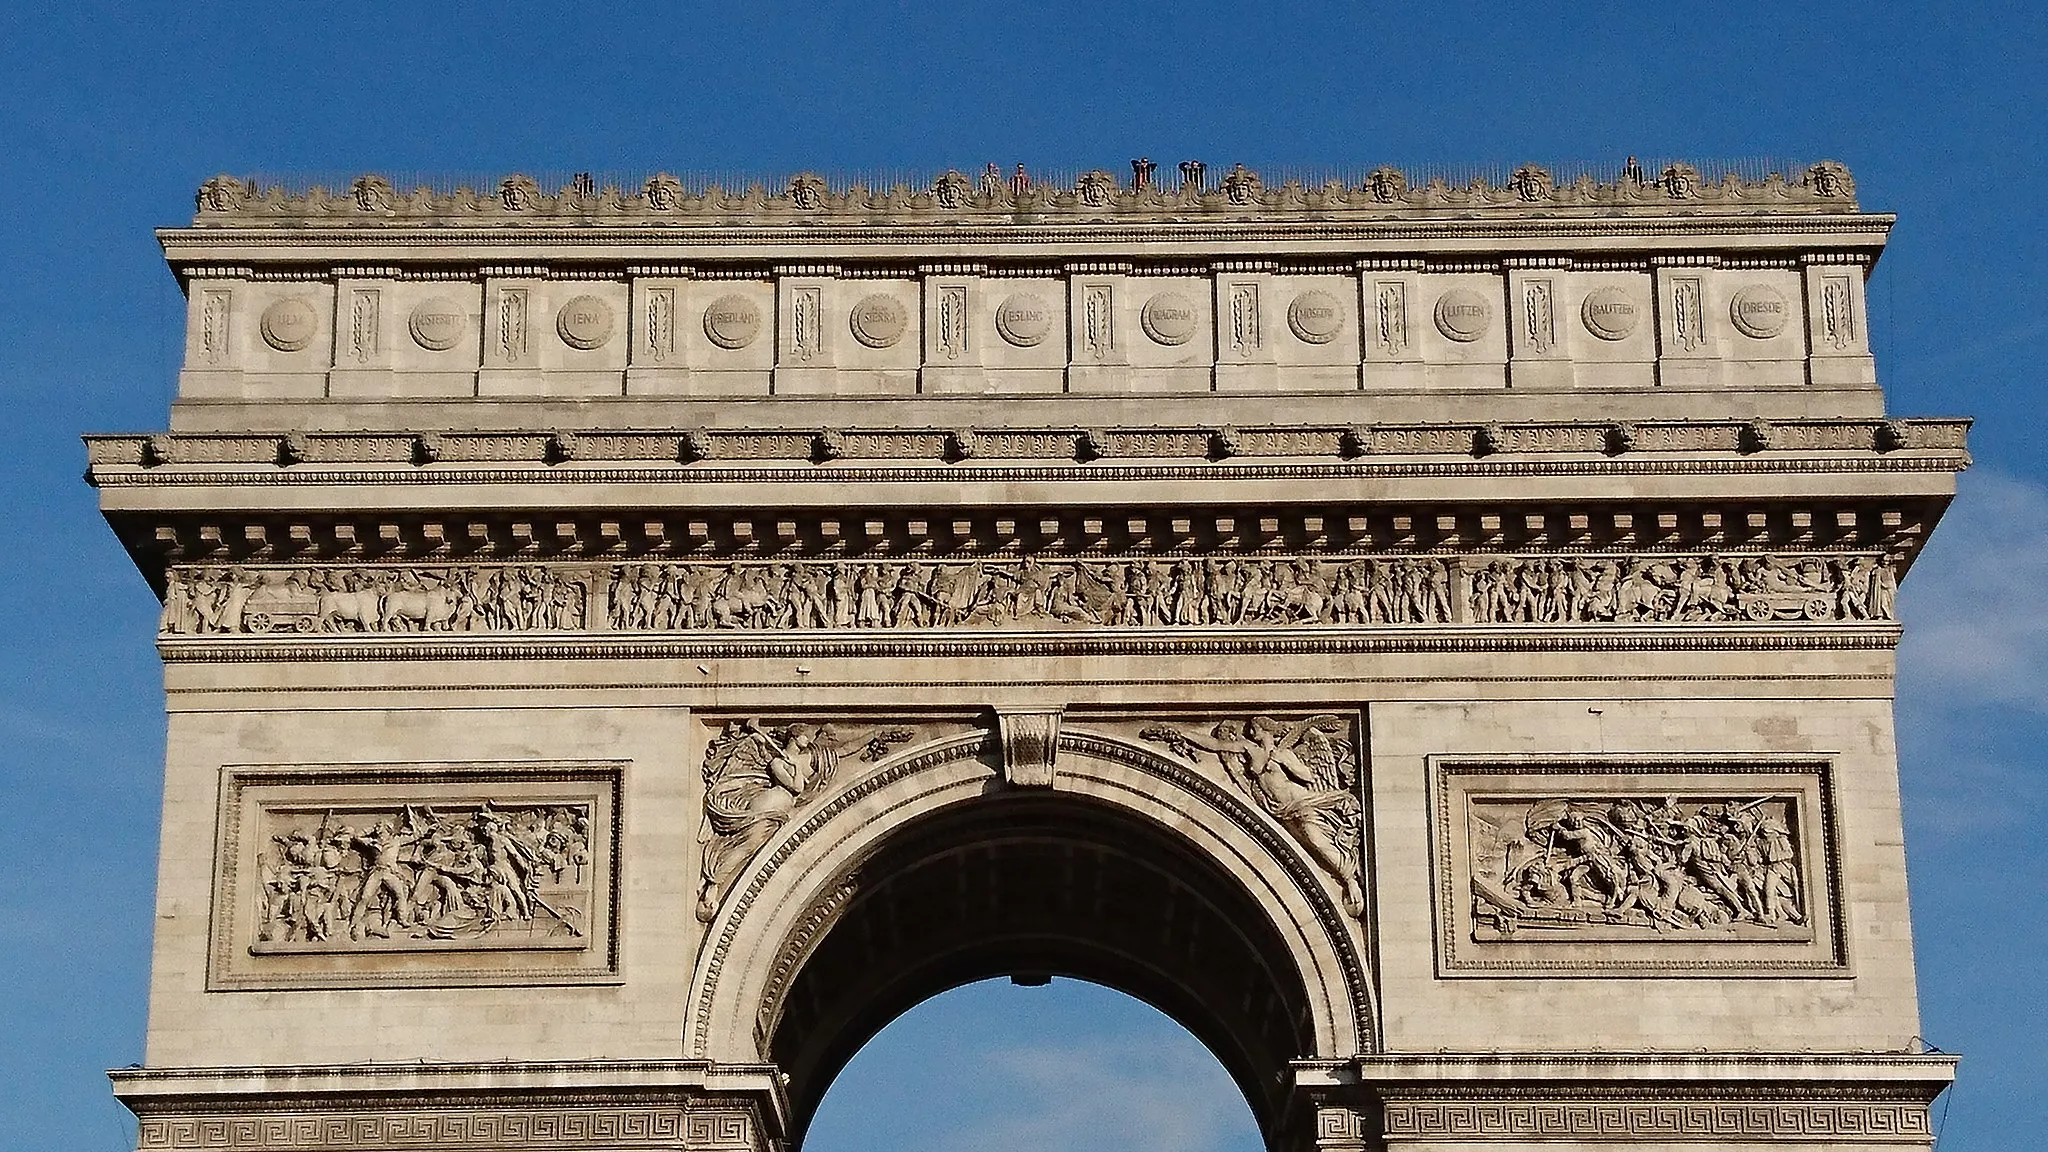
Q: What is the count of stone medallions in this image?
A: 11